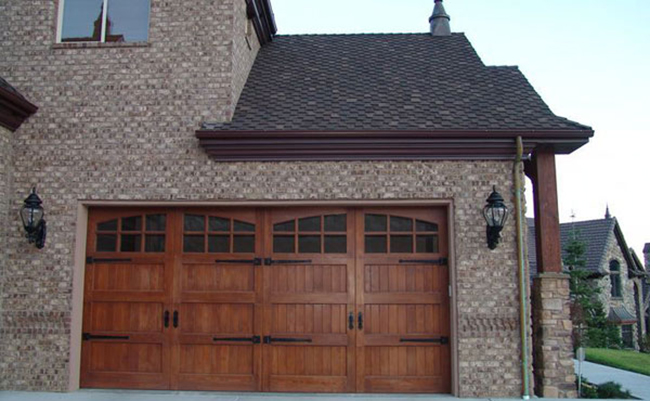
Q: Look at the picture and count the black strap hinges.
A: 8